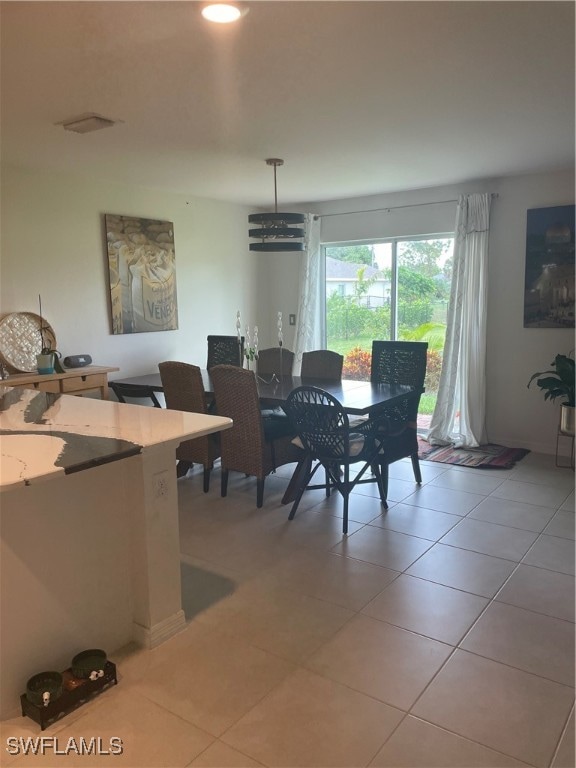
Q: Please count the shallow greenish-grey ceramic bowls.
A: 2